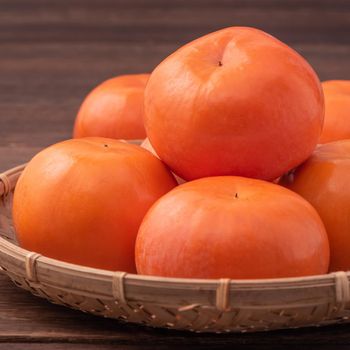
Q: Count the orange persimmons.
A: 6